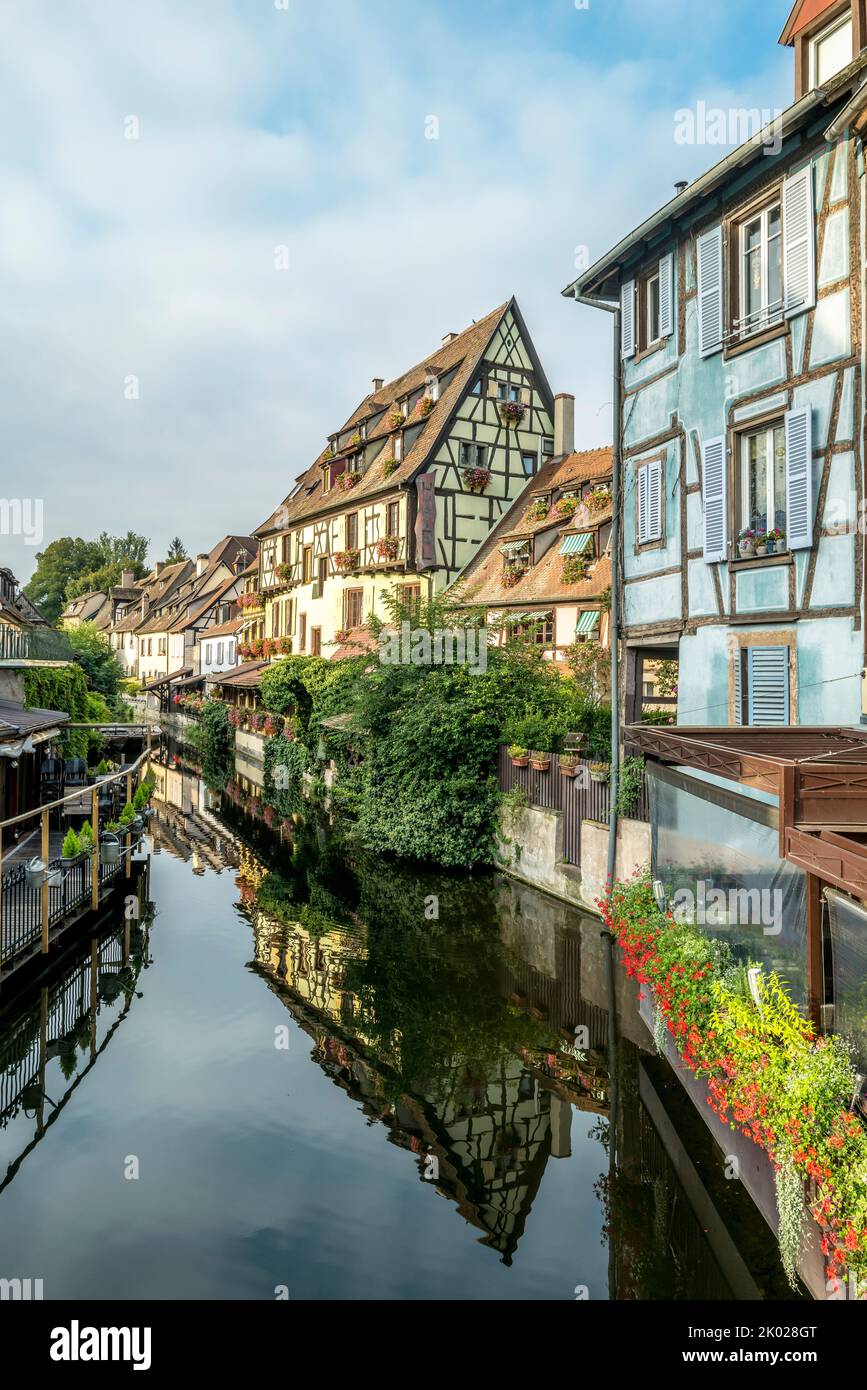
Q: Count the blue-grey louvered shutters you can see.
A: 10